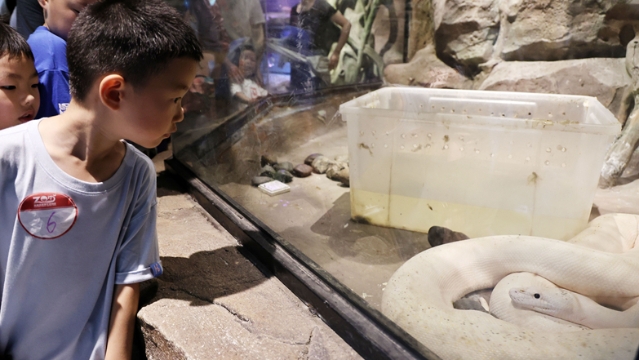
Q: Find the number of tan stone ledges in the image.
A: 1